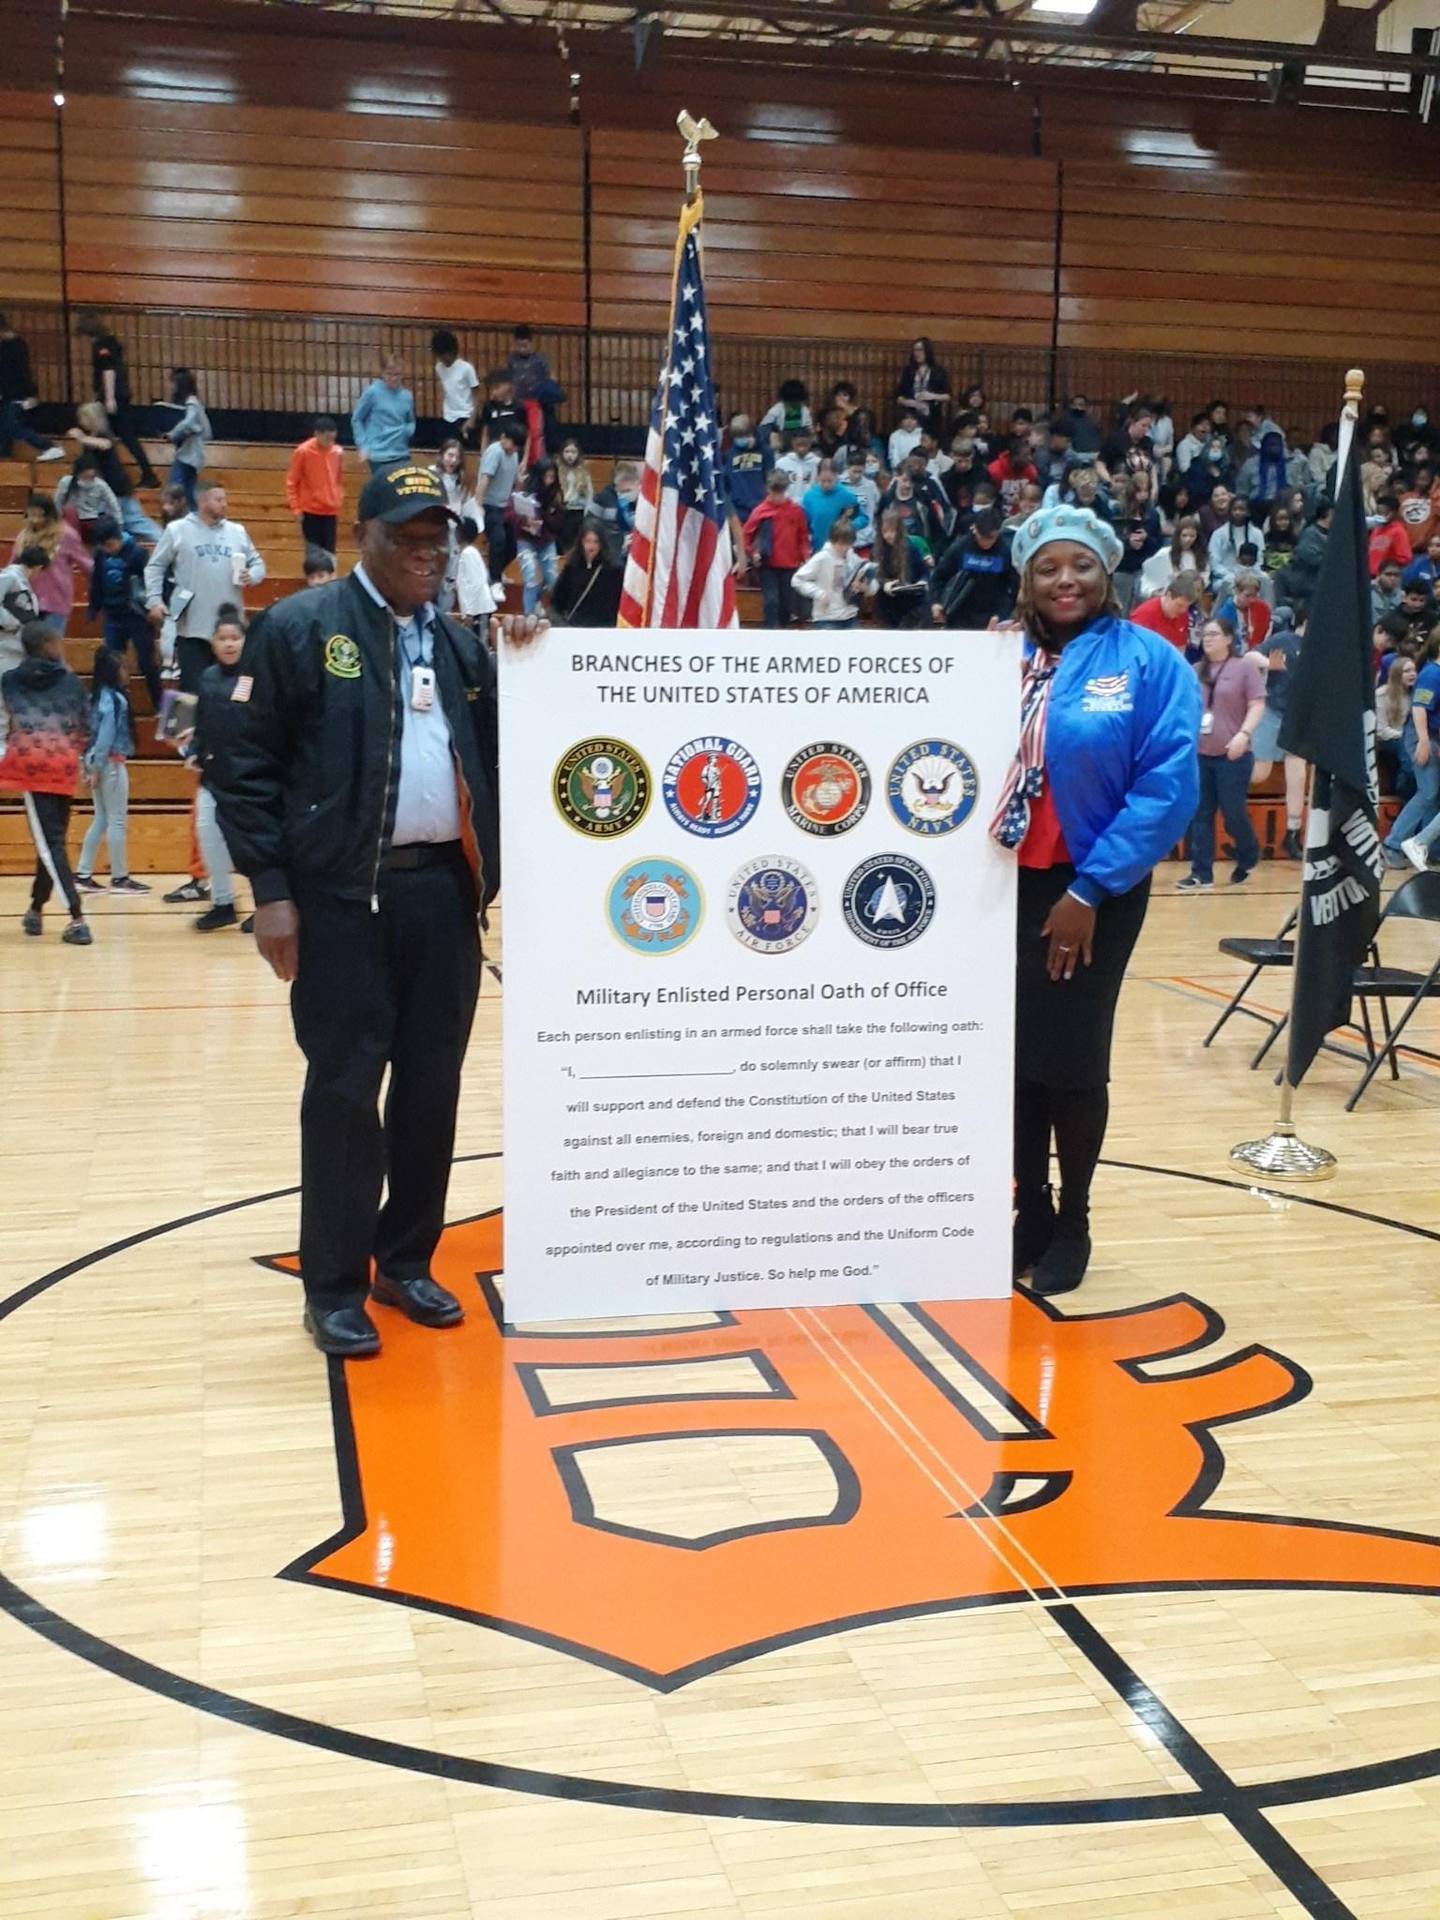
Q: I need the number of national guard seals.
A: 1